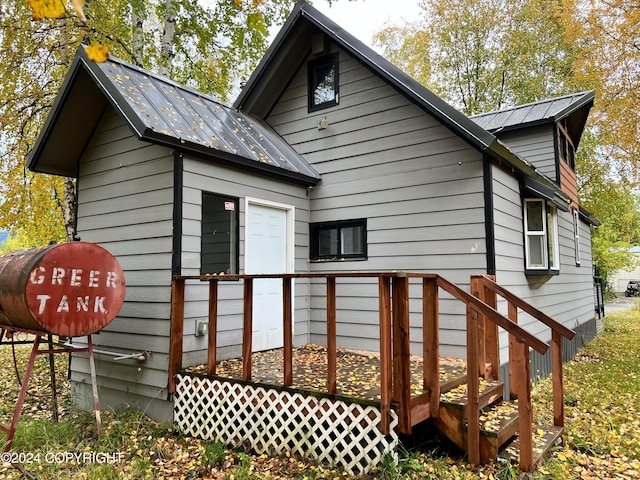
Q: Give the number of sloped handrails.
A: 2